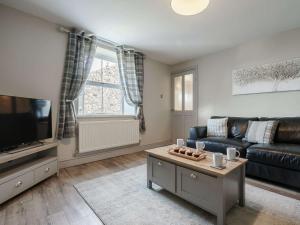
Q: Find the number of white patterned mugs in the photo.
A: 4